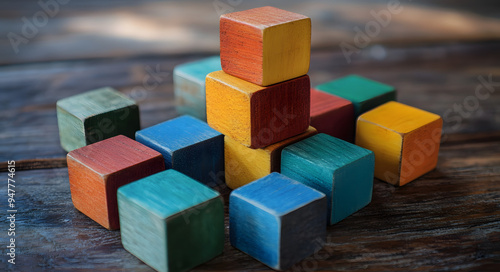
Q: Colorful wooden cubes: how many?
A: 13